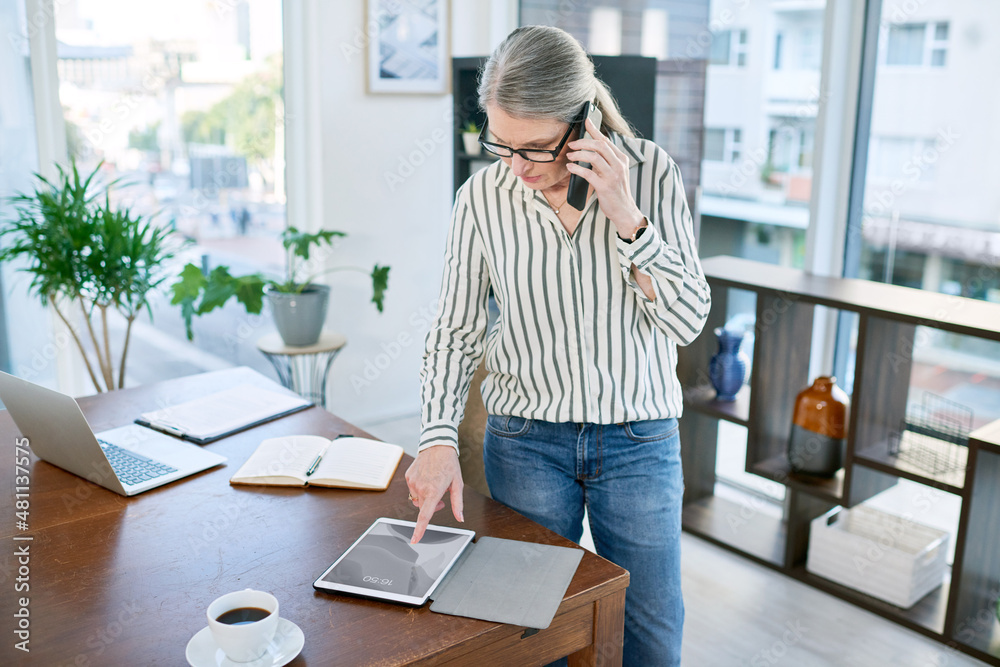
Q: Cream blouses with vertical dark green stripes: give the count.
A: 1